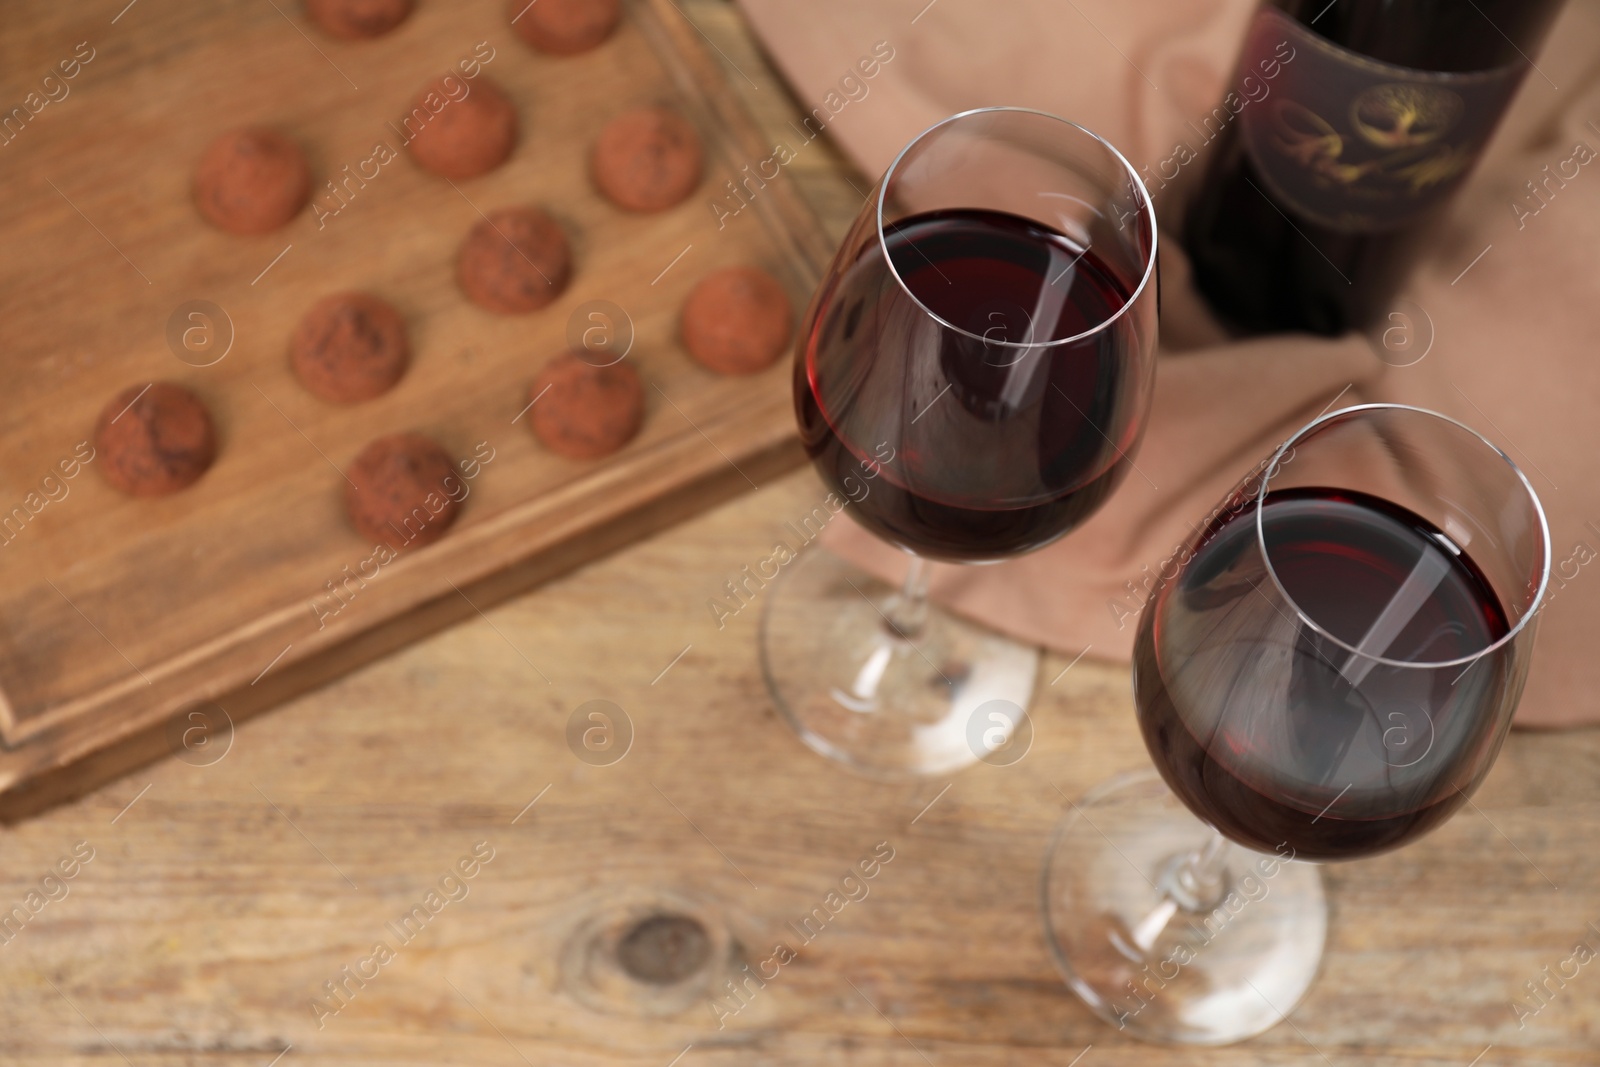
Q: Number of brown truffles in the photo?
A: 11